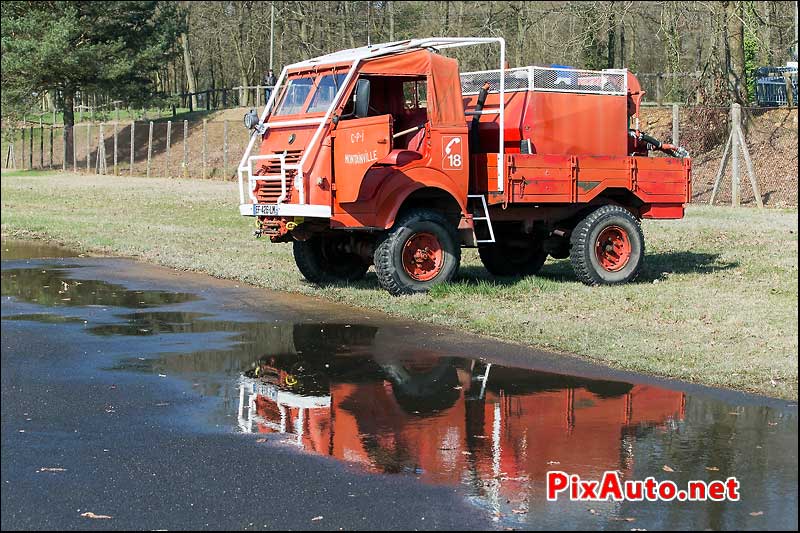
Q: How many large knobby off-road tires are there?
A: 4